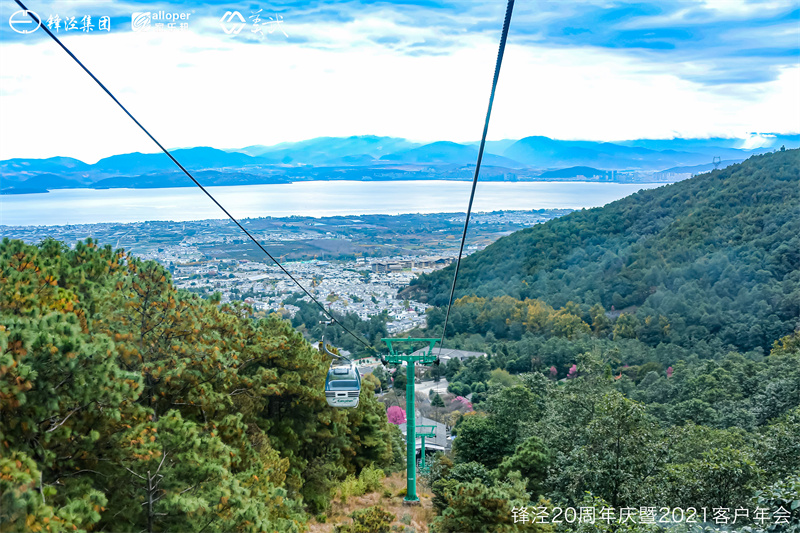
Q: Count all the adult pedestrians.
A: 0